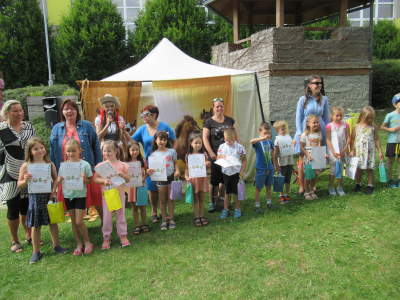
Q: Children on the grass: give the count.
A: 13